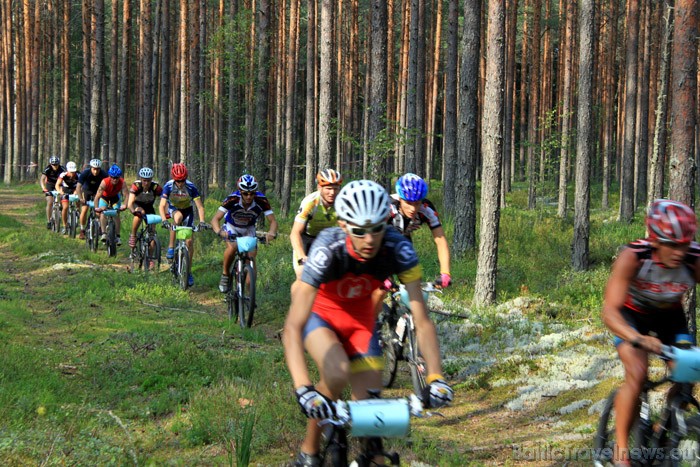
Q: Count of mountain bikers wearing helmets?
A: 11